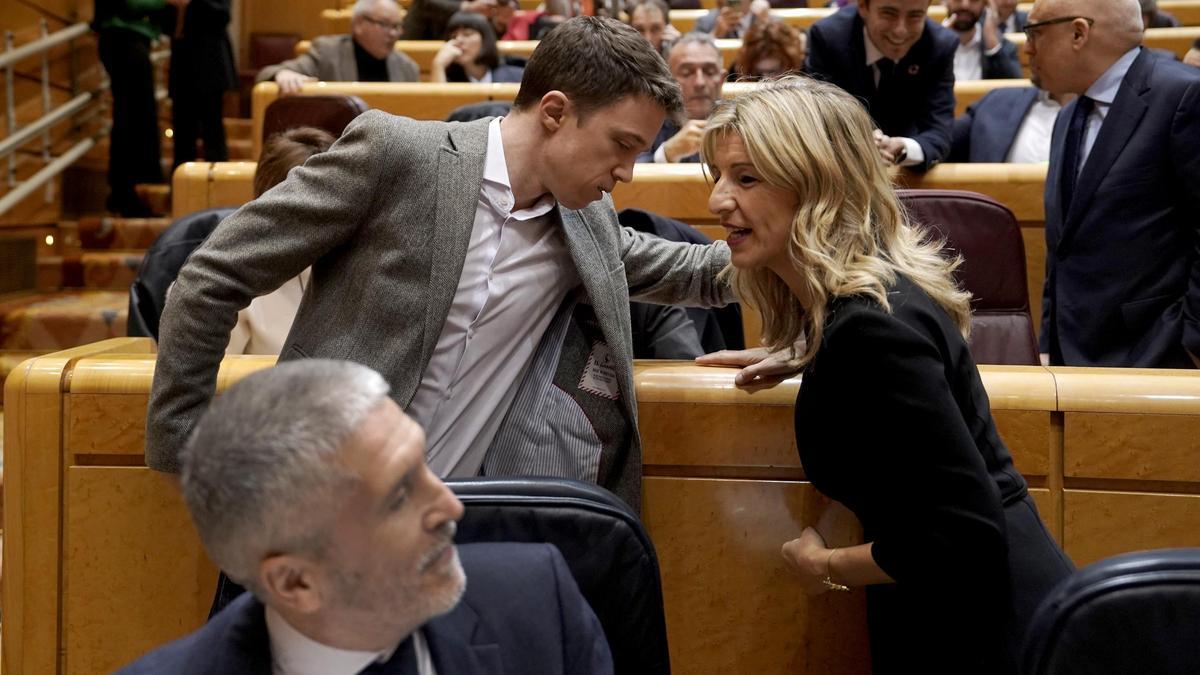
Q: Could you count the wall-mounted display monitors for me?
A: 0